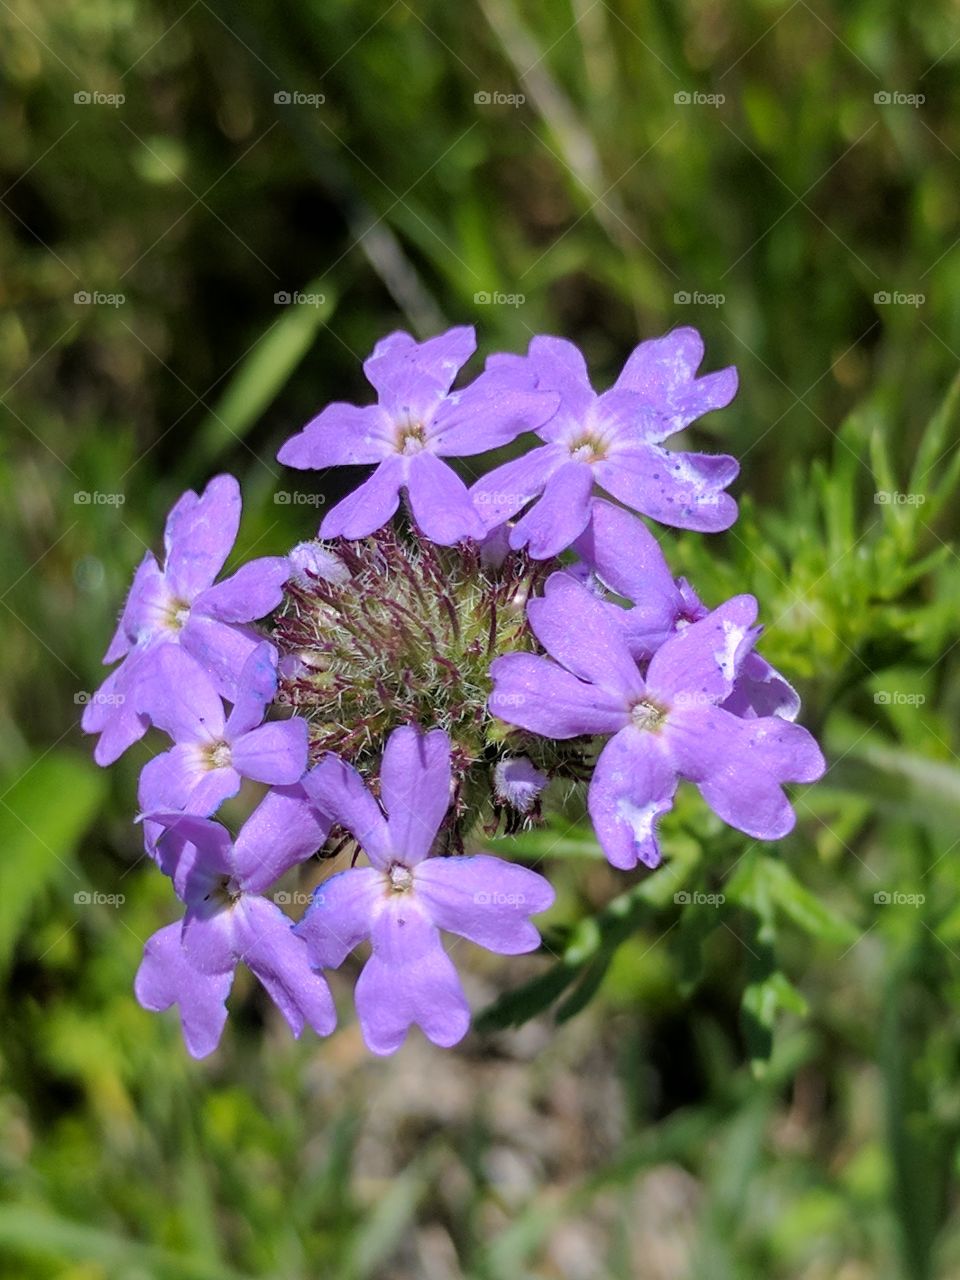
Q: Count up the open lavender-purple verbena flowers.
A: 8